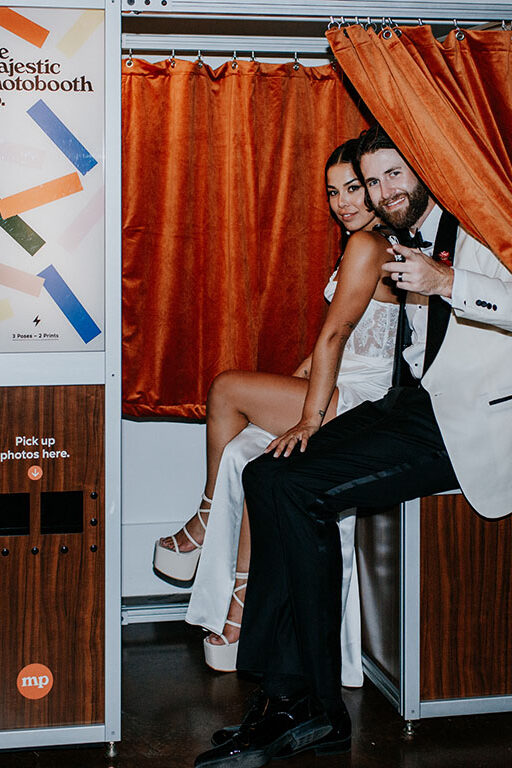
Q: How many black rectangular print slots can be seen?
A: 2